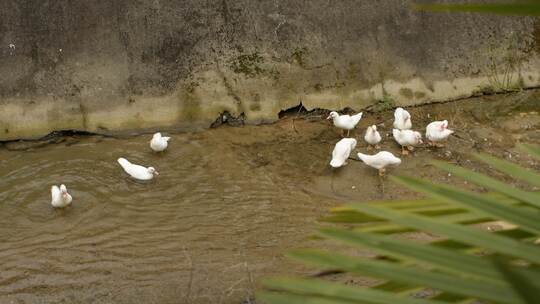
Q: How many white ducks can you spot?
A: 10